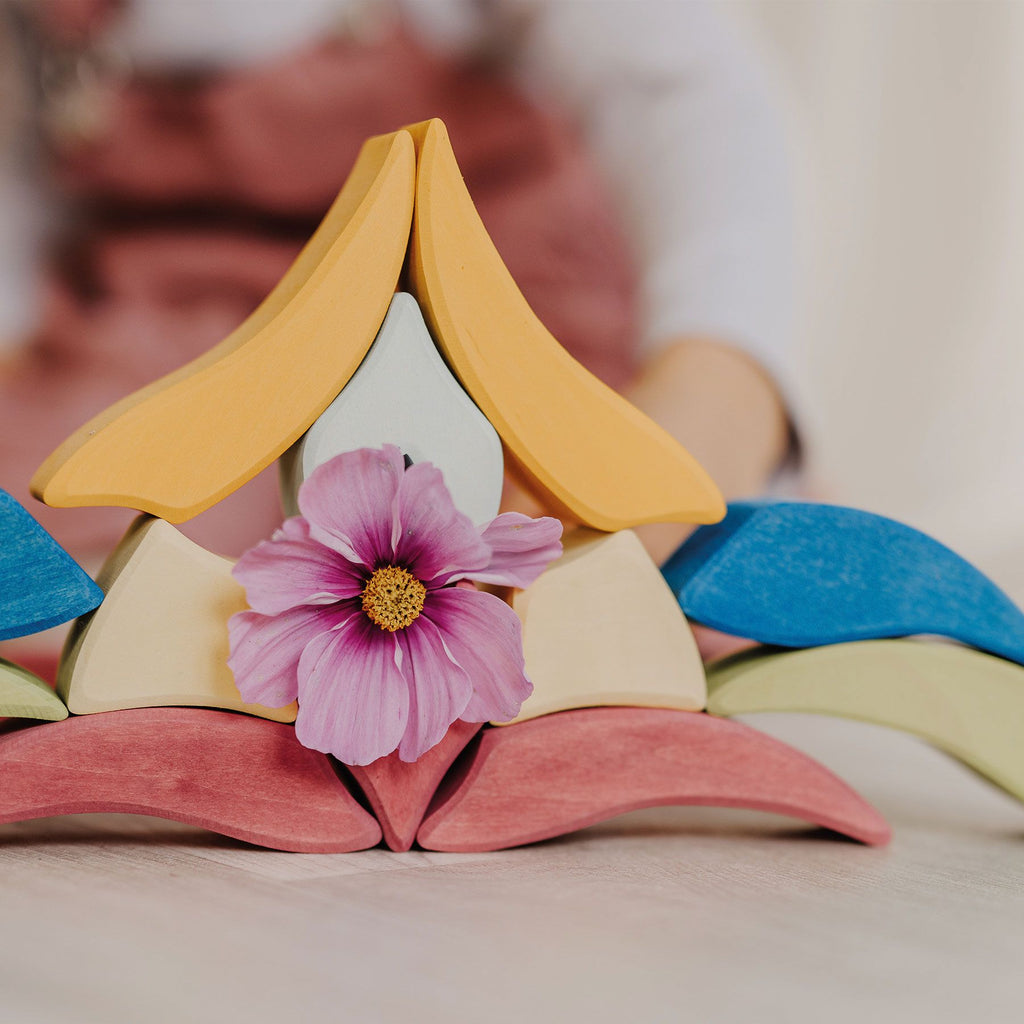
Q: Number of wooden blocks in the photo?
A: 12